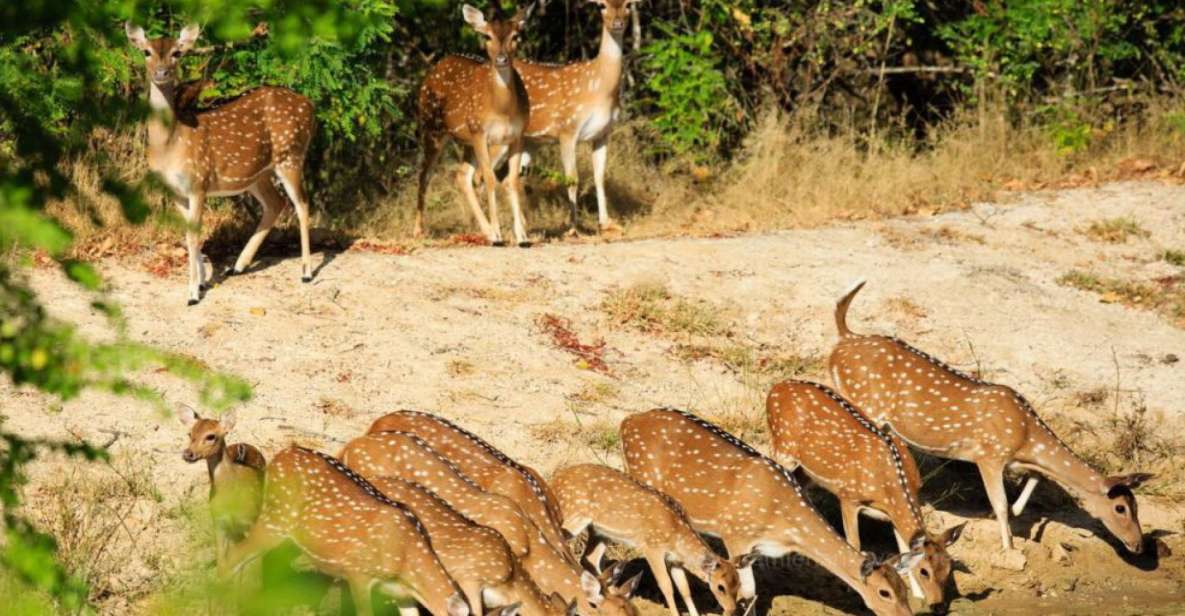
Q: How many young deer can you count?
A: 2